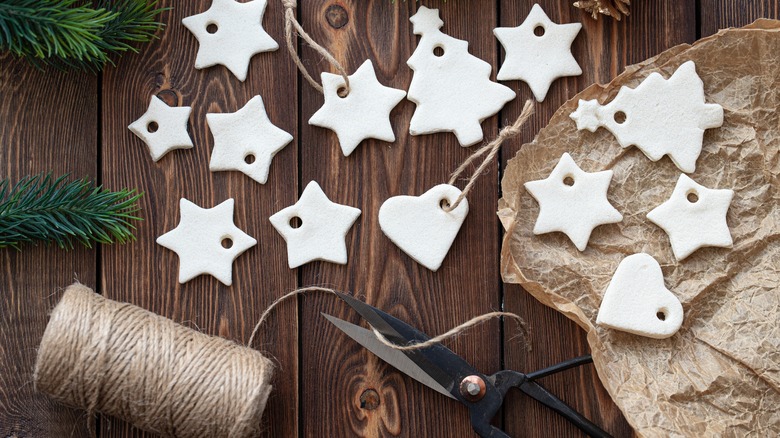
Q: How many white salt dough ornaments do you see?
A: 13